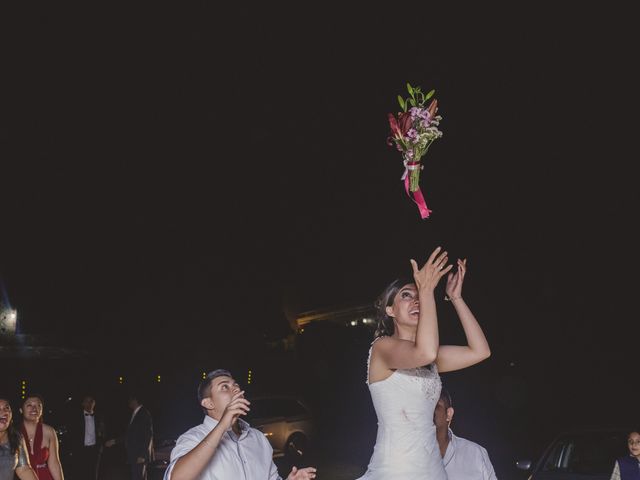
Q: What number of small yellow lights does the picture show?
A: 14